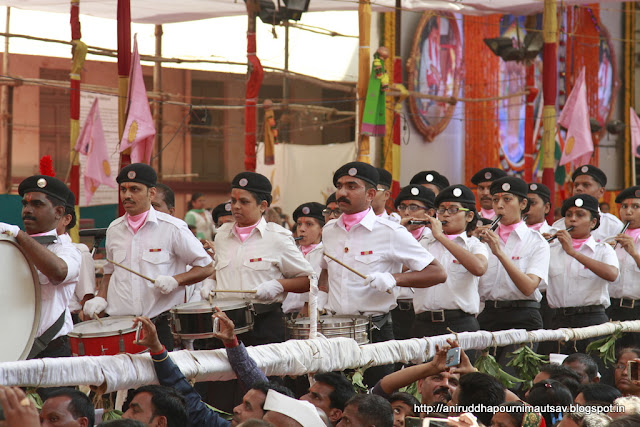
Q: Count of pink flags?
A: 4